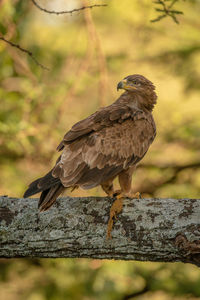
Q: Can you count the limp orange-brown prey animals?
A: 1